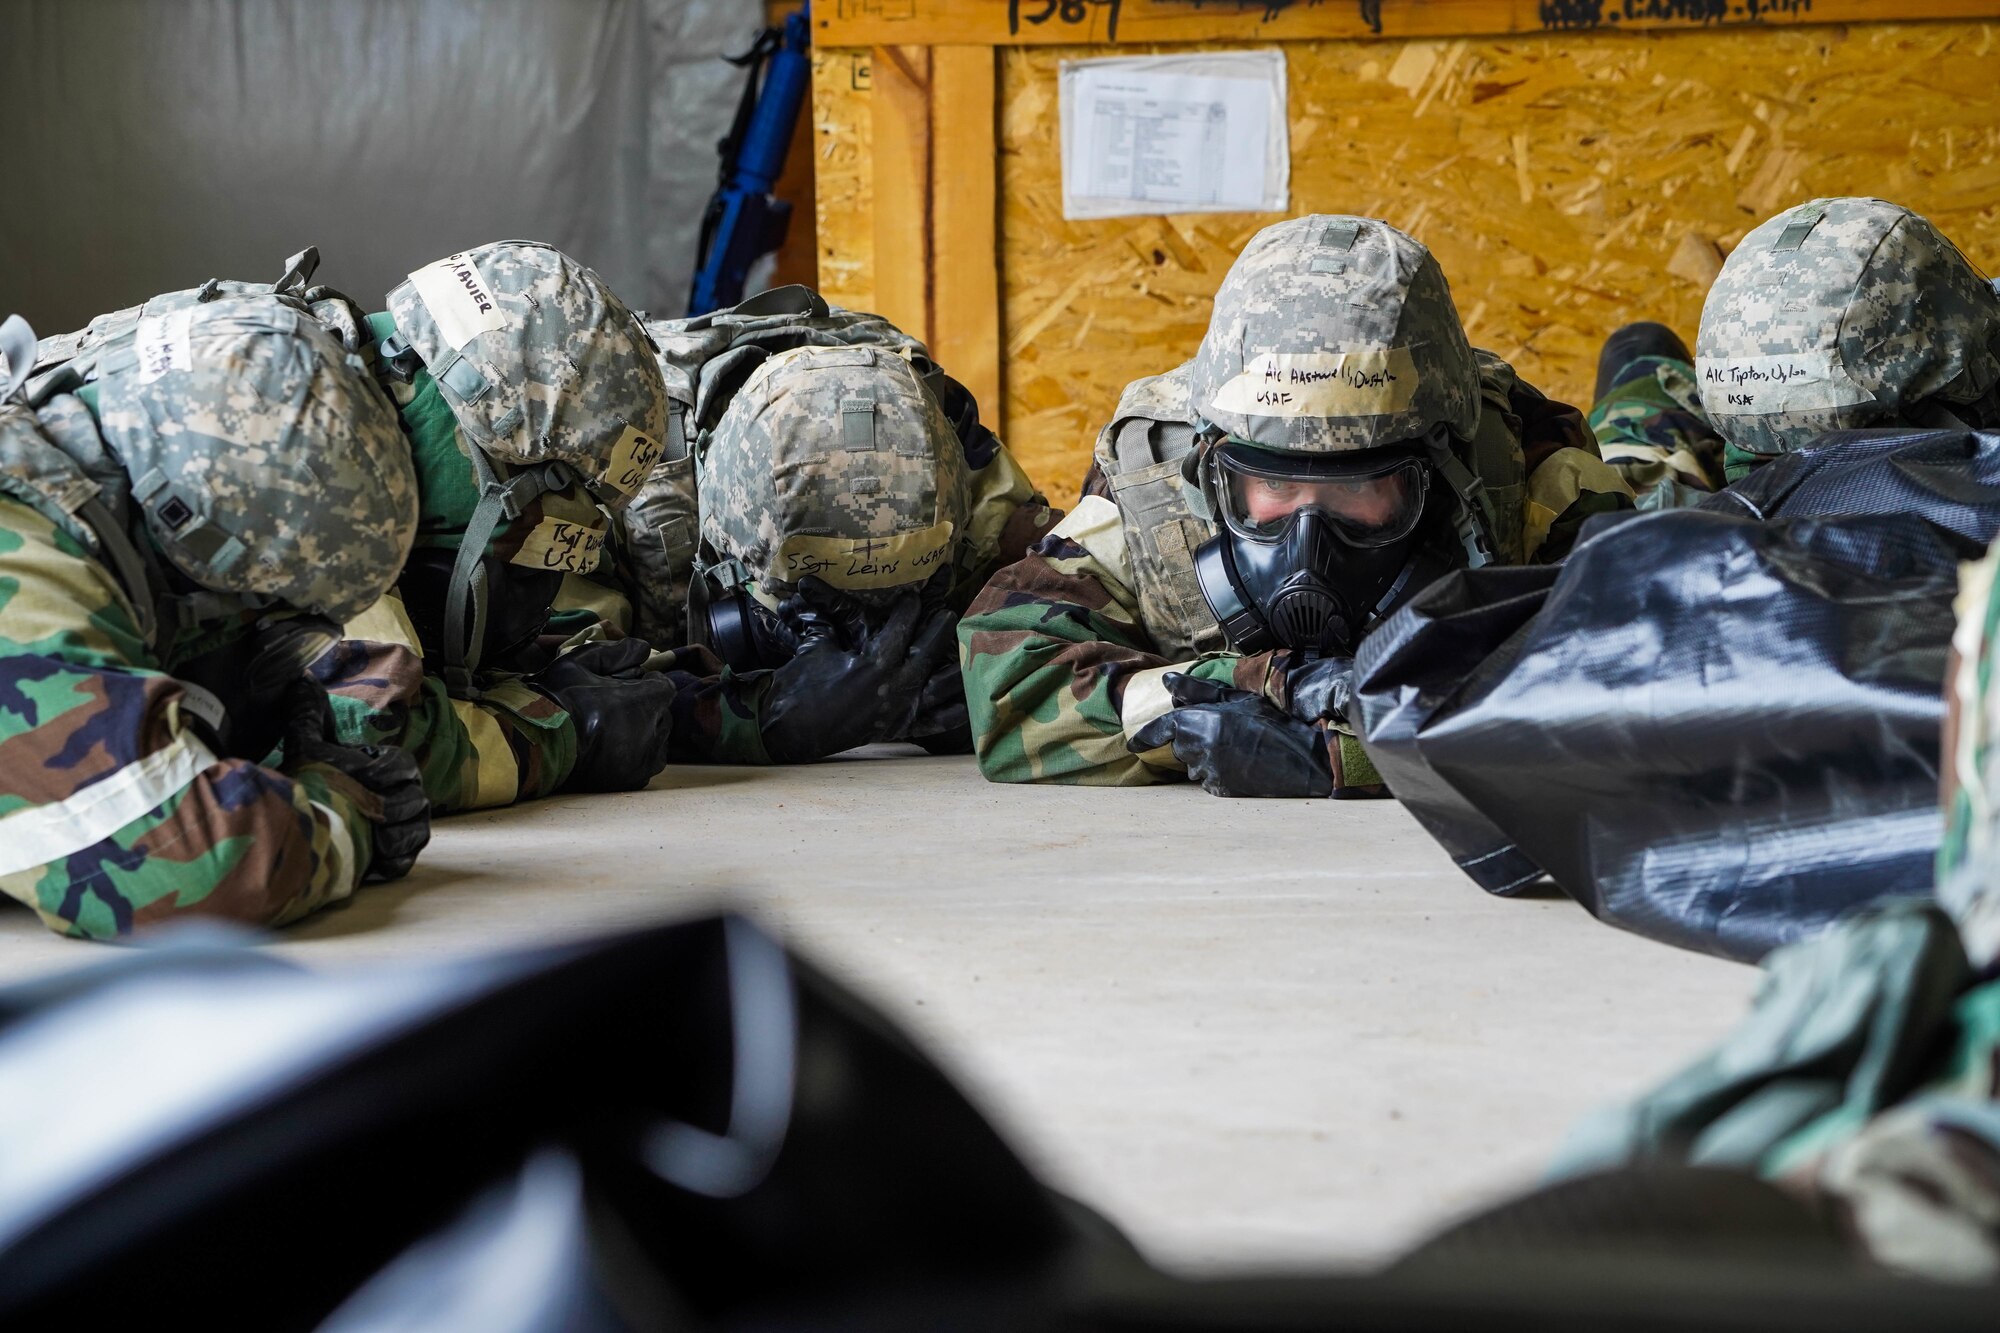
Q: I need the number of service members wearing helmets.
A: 5